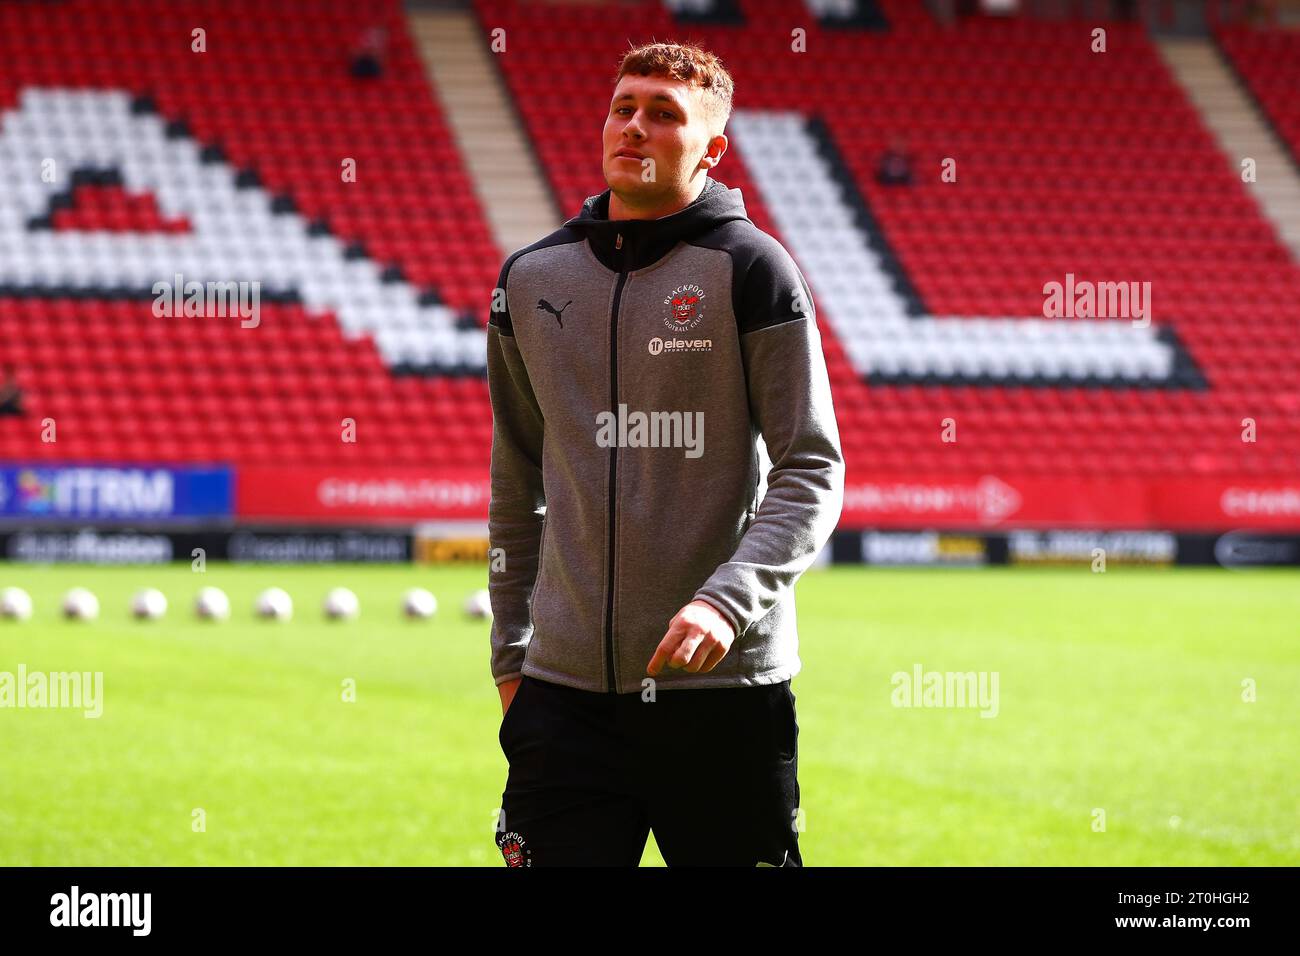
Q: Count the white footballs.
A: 8